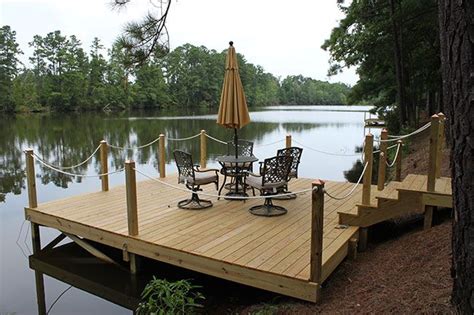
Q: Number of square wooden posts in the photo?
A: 12